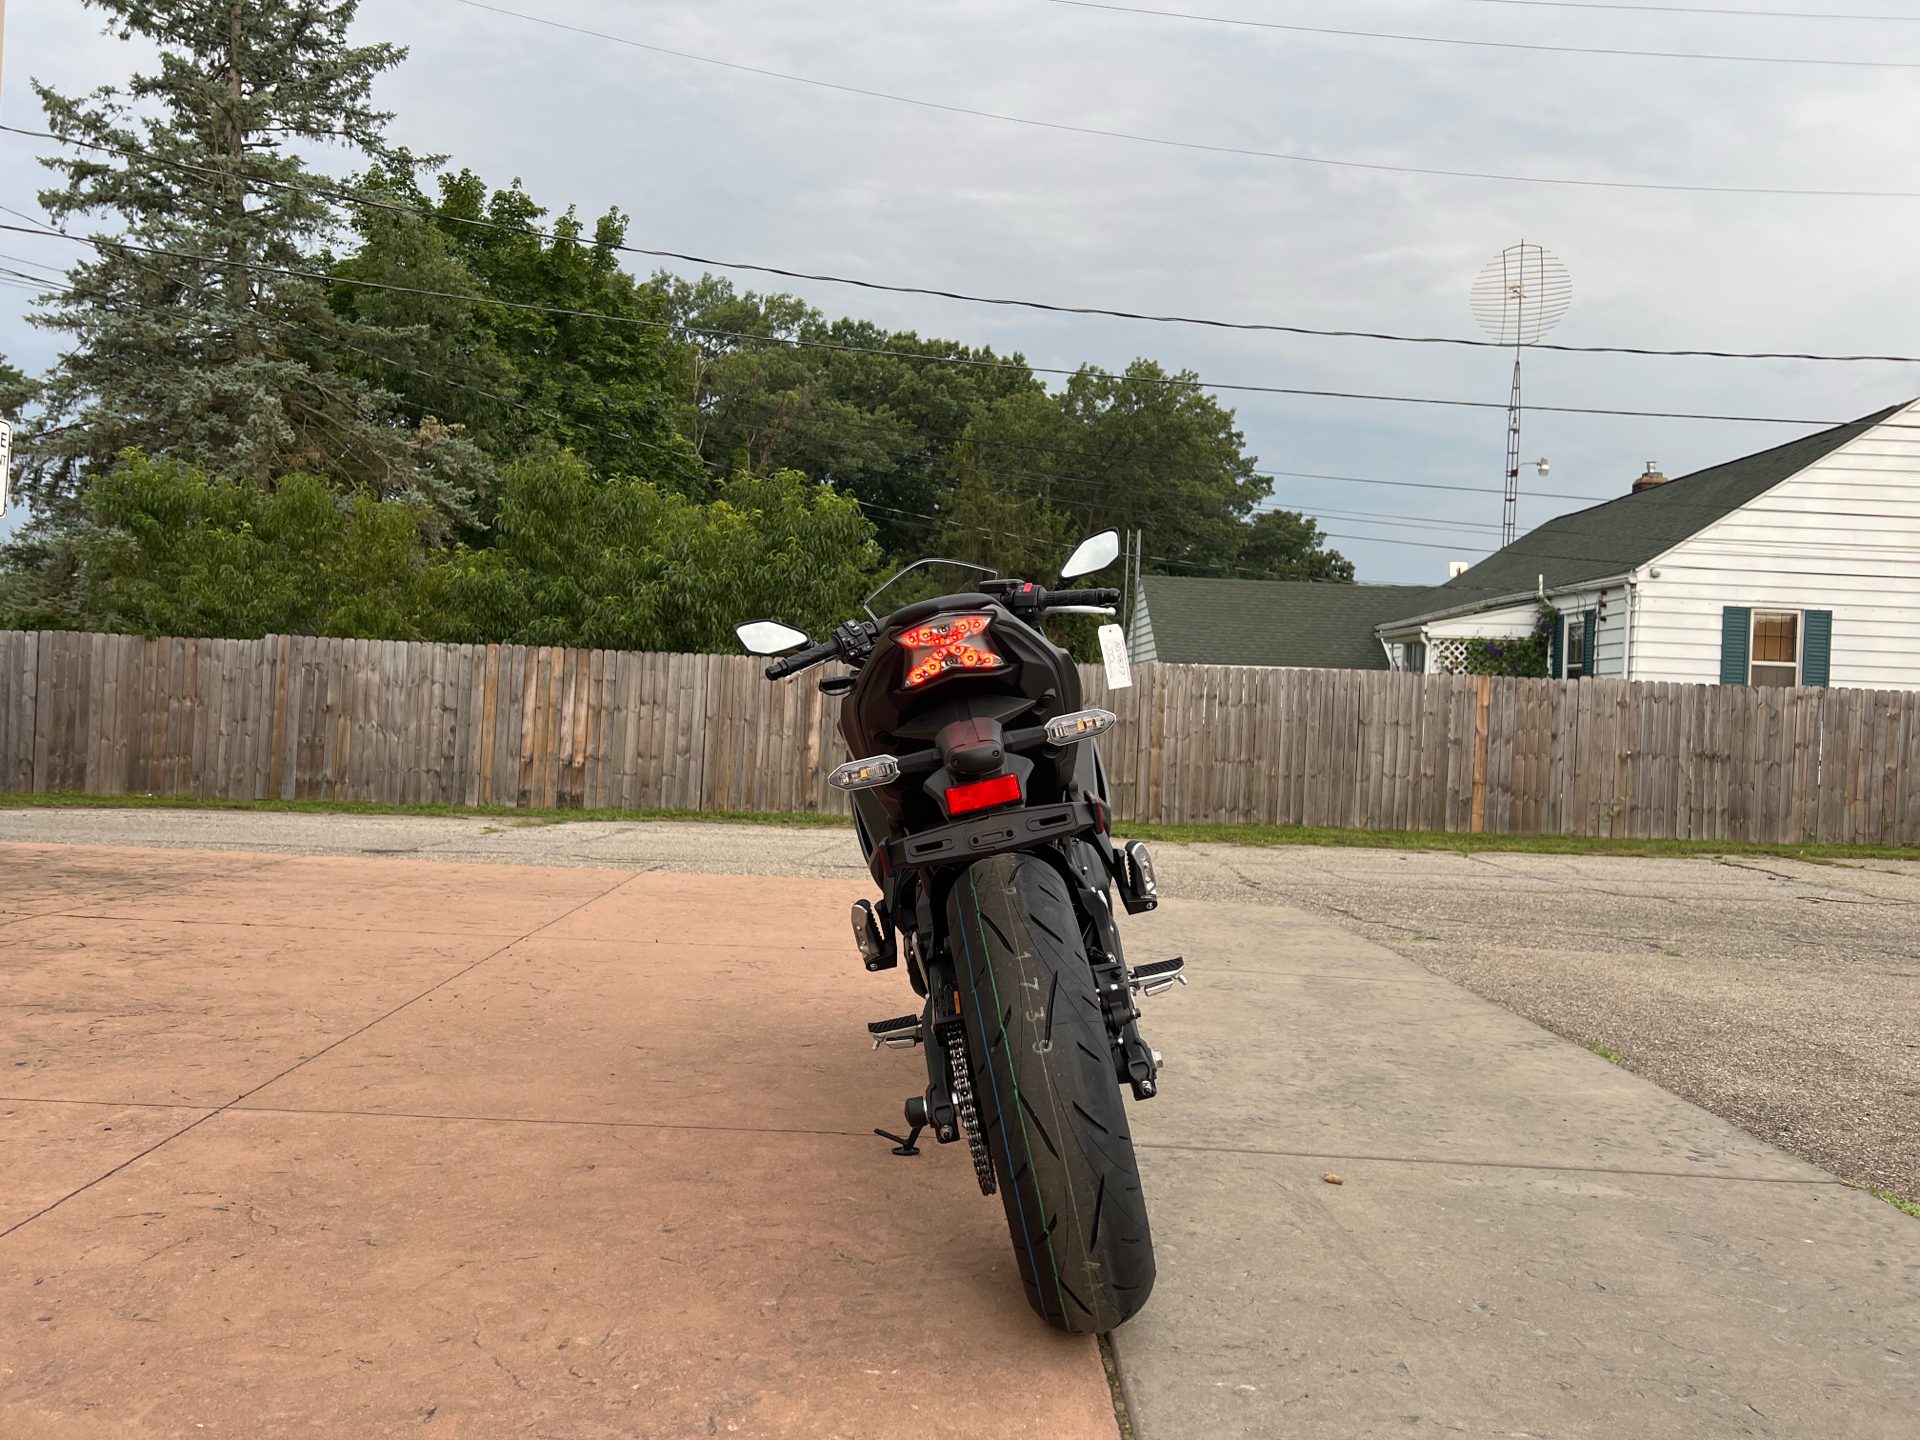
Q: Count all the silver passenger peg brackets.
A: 2